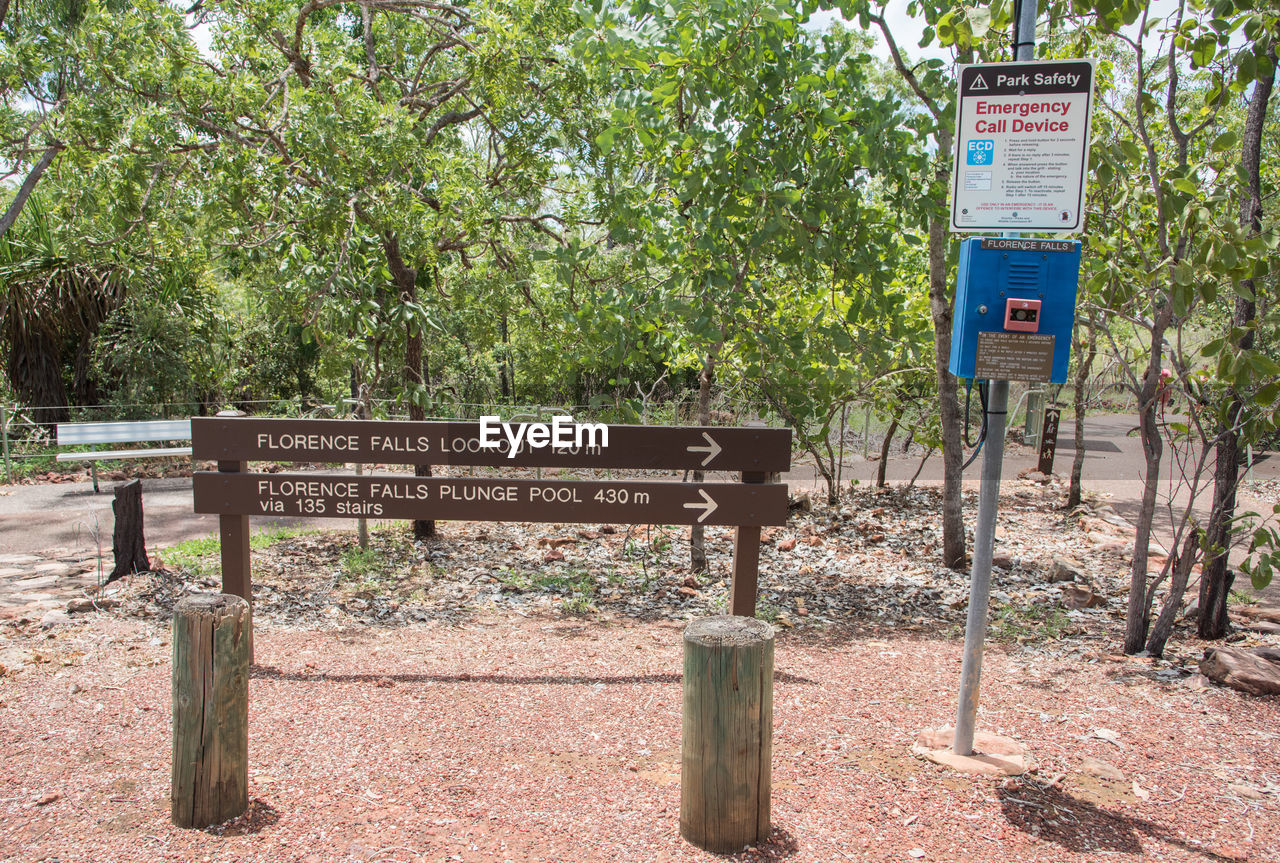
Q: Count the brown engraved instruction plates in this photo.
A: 1